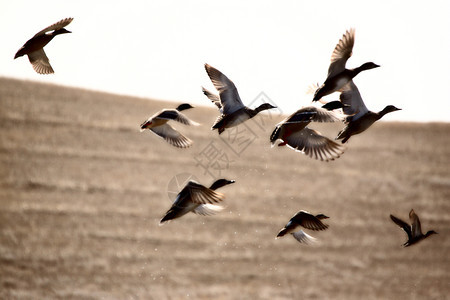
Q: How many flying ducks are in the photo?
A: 9